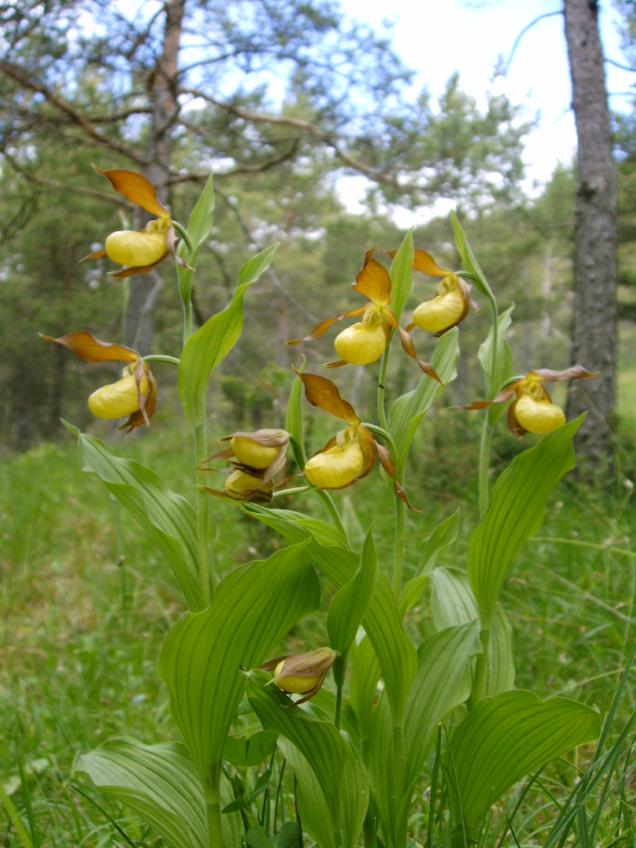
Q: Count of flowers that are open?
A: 6